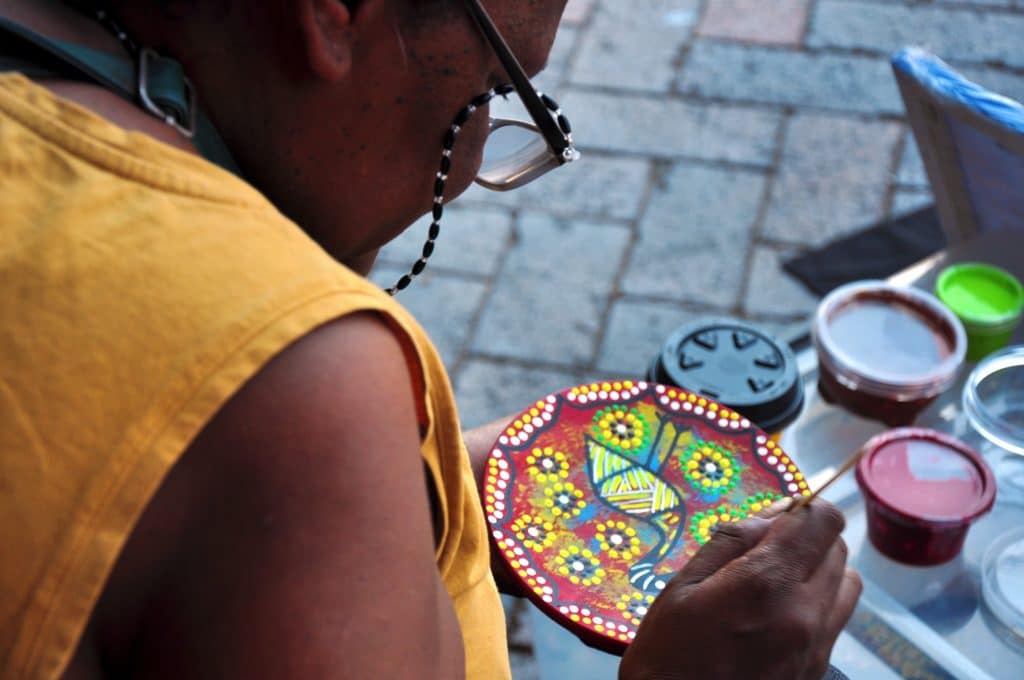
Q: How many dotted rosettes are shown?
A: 10